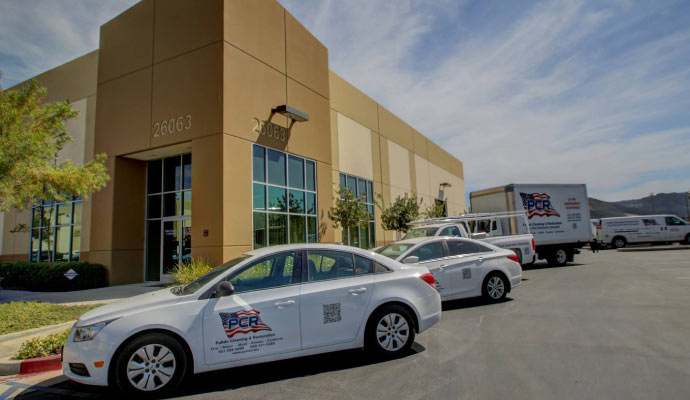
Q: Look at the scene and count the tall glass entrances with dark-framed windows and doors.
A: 1